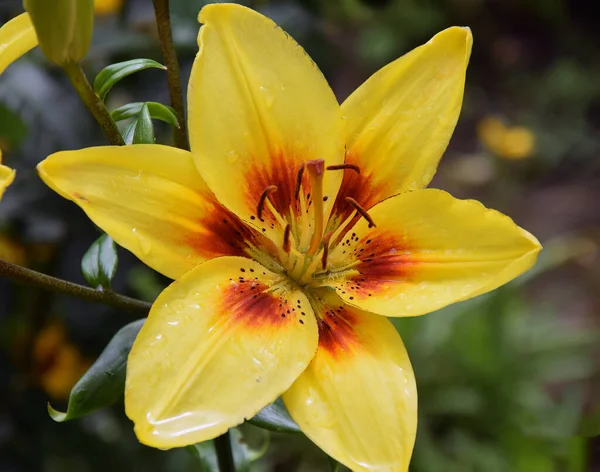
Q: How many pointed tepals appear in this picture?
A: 6